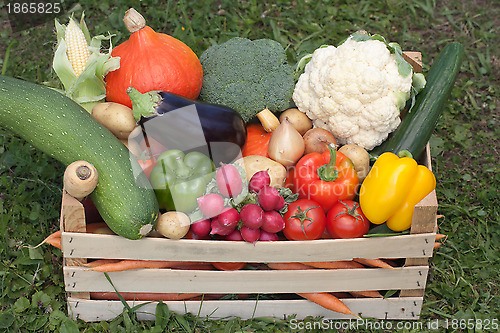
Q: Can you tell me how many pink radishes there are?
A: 13